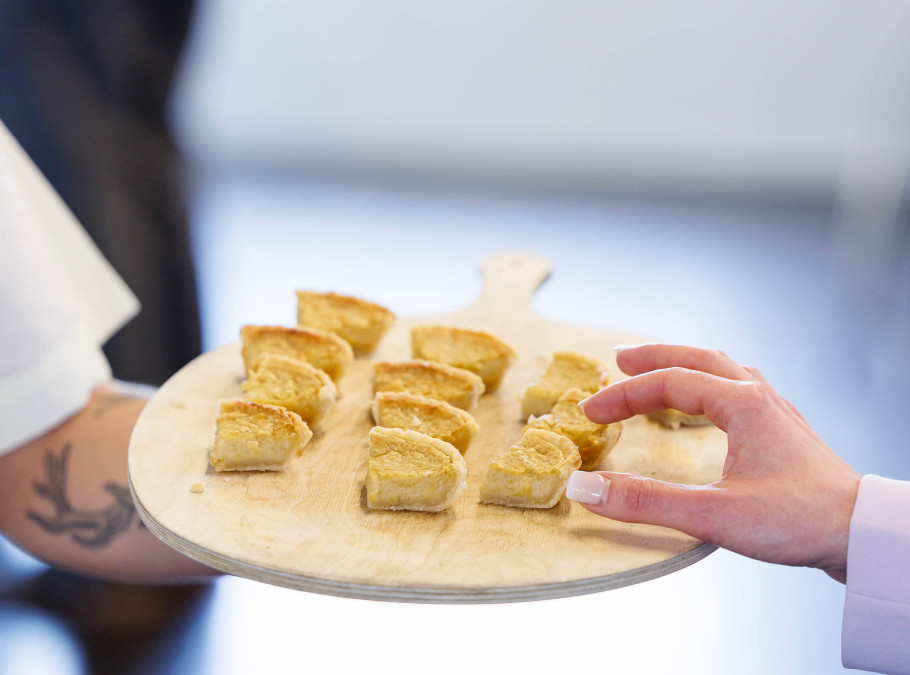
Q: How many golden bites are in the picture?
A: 12